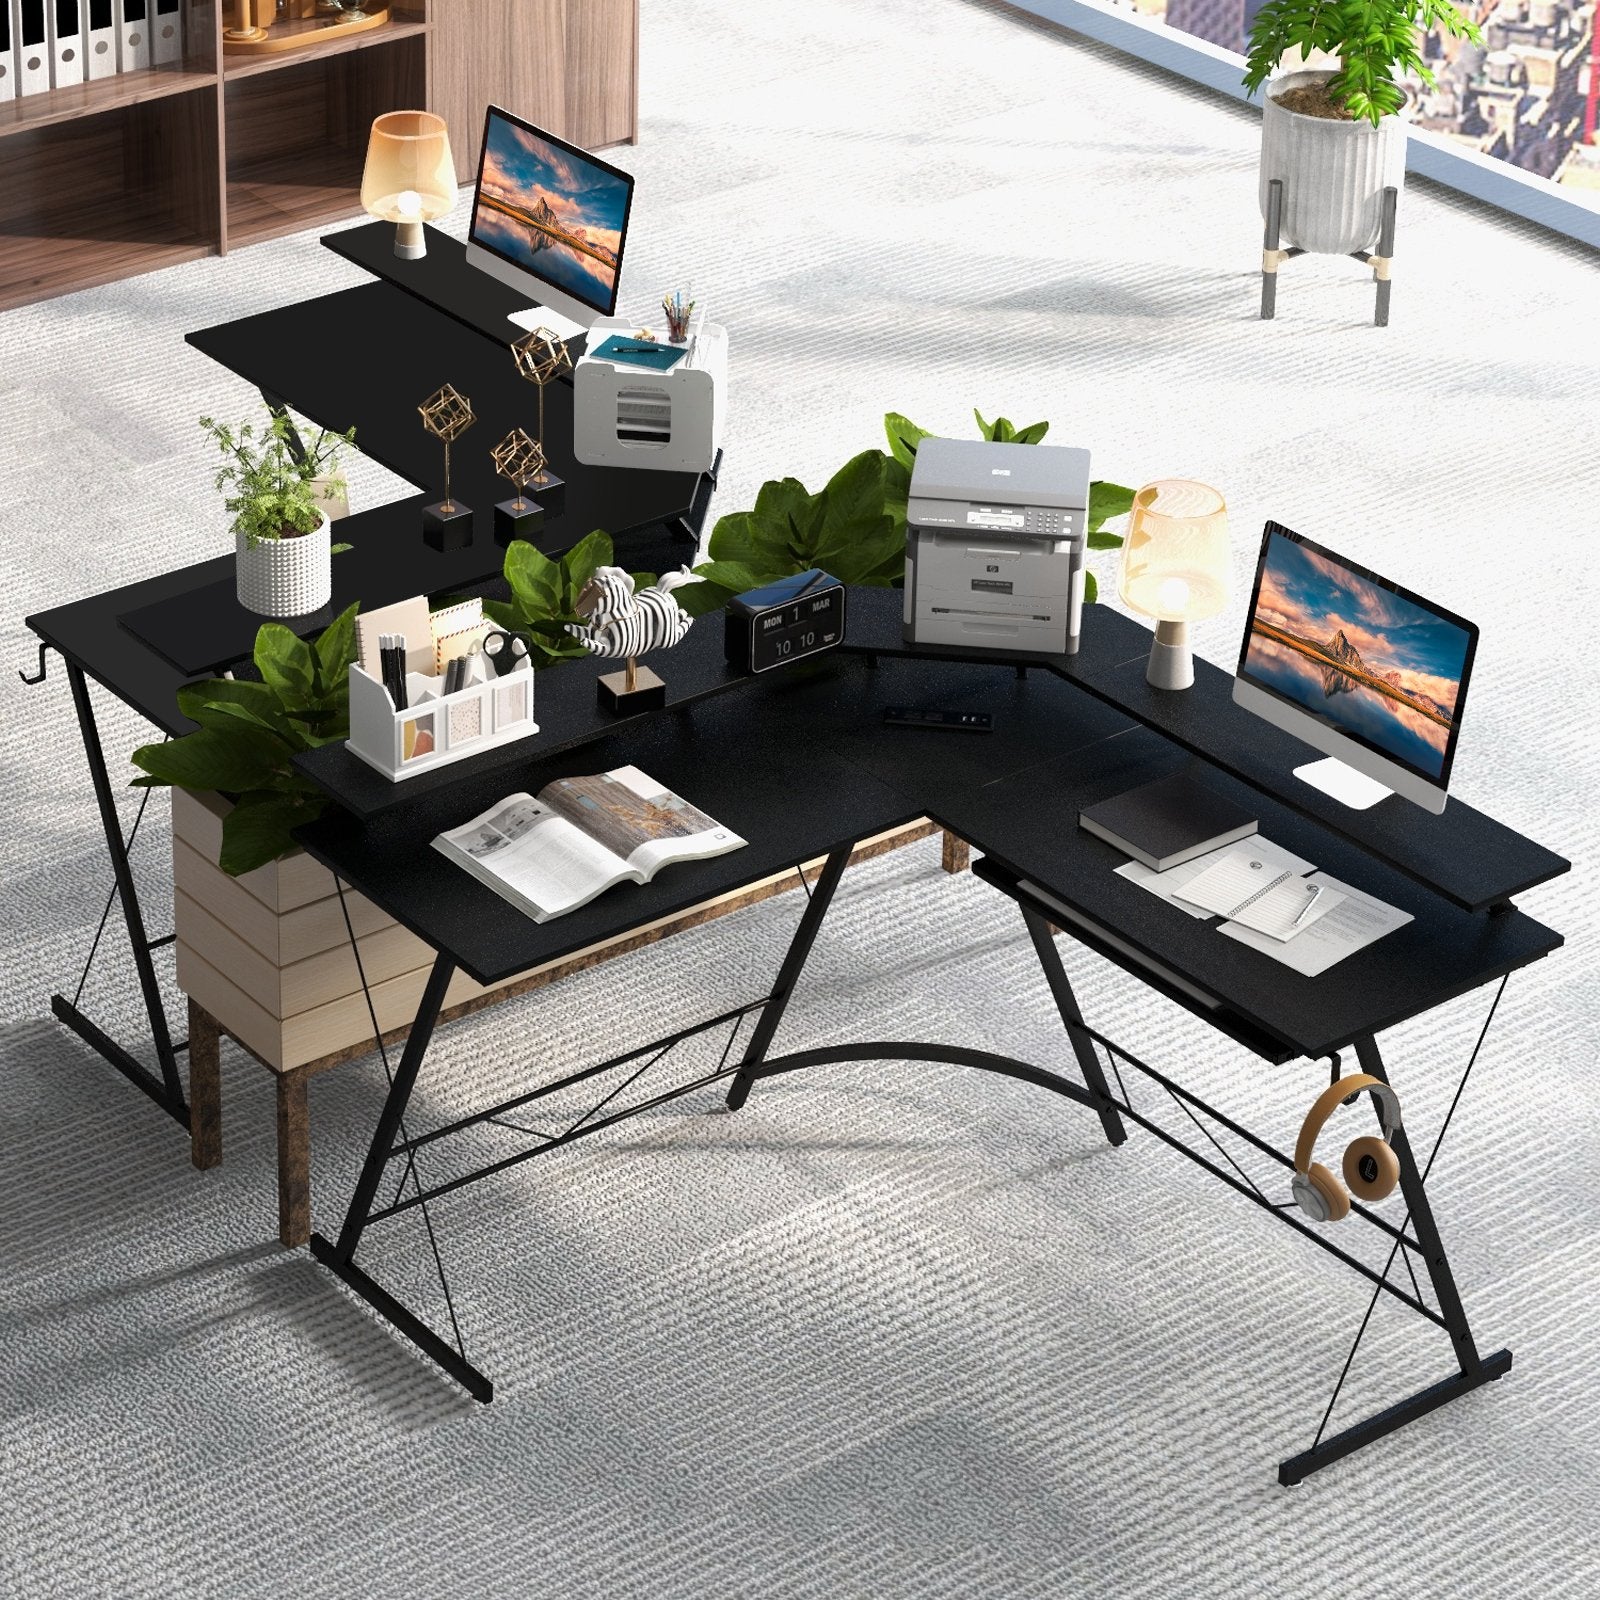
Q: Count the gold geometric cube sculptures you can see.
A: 3